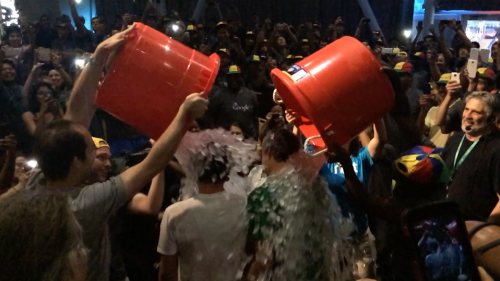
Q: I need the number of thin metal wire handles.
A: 2